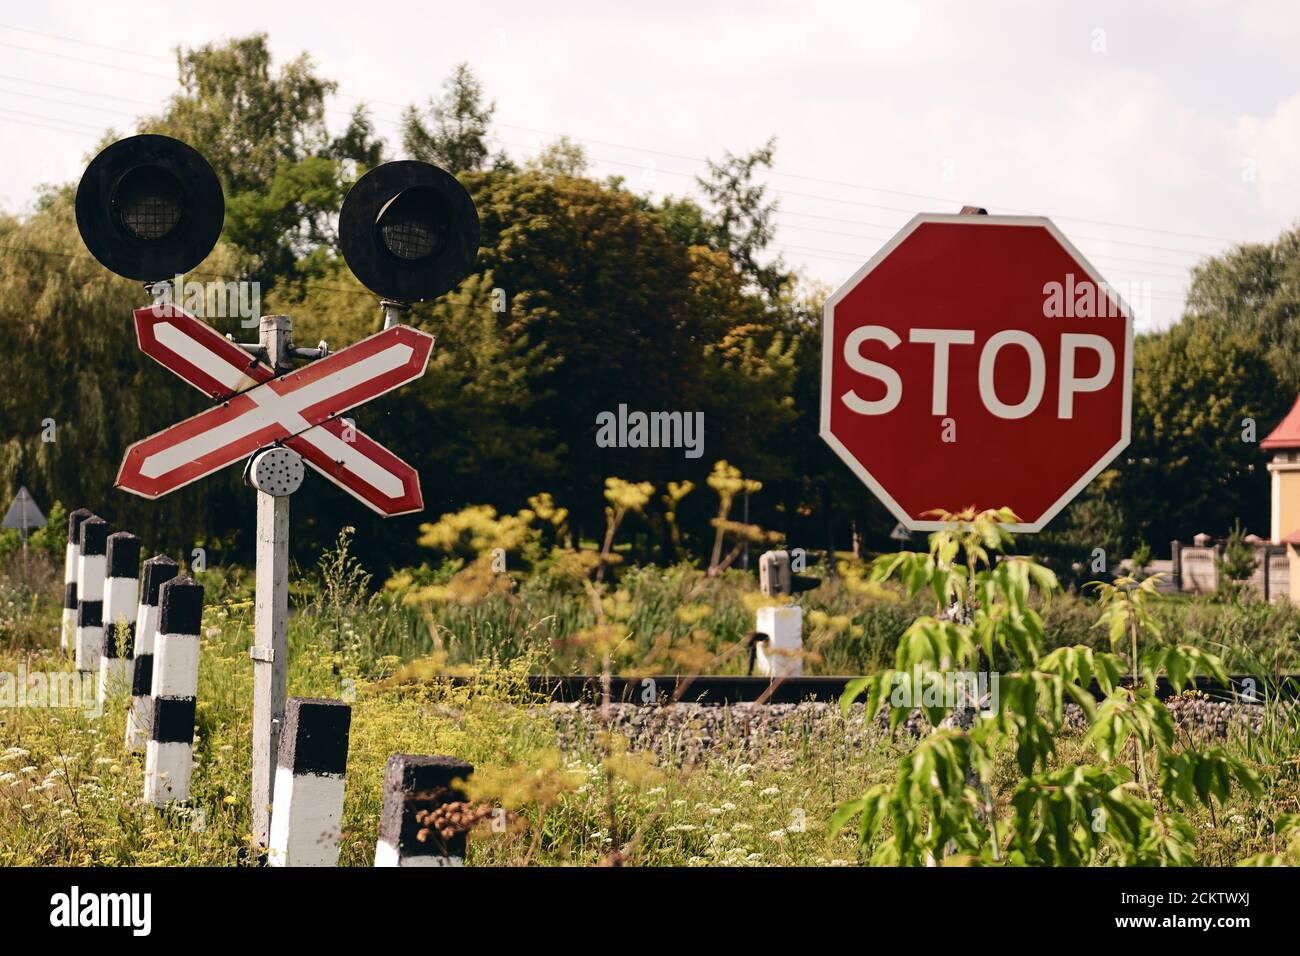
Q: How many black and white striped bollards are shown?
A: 7